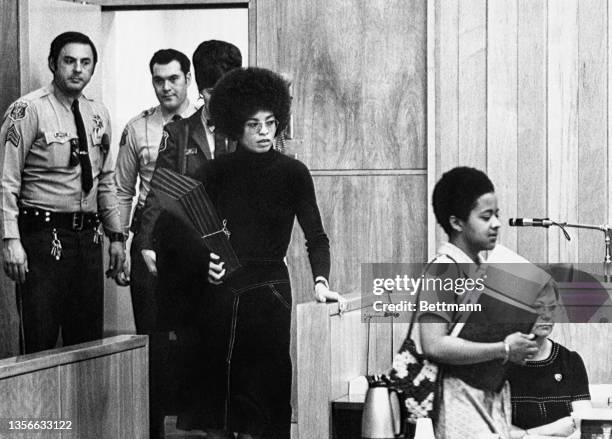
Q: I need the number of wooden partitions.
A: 2